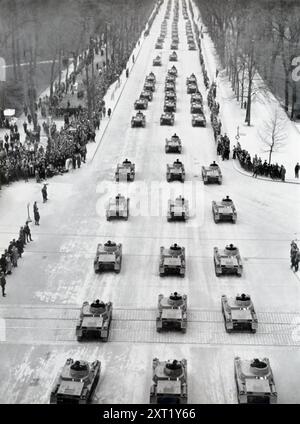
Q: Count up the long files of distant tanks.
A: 3